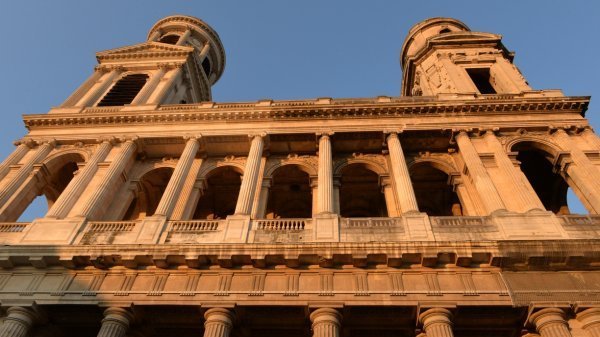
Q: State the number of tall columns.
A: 12